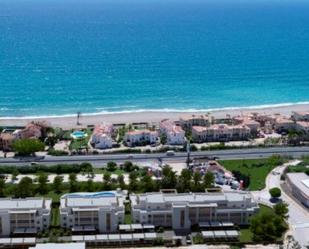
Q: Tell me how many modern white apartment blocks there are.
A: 3